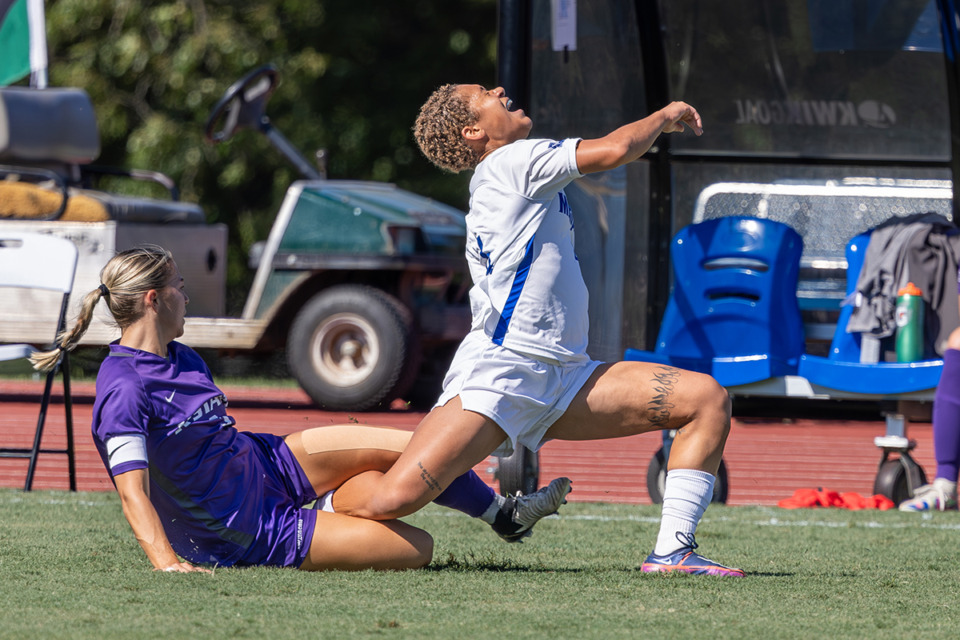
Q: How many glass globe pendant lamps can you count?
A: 0